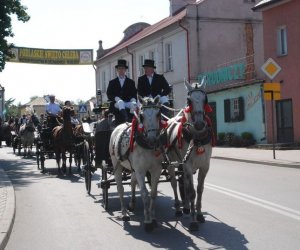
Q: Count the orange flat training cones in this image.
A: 0